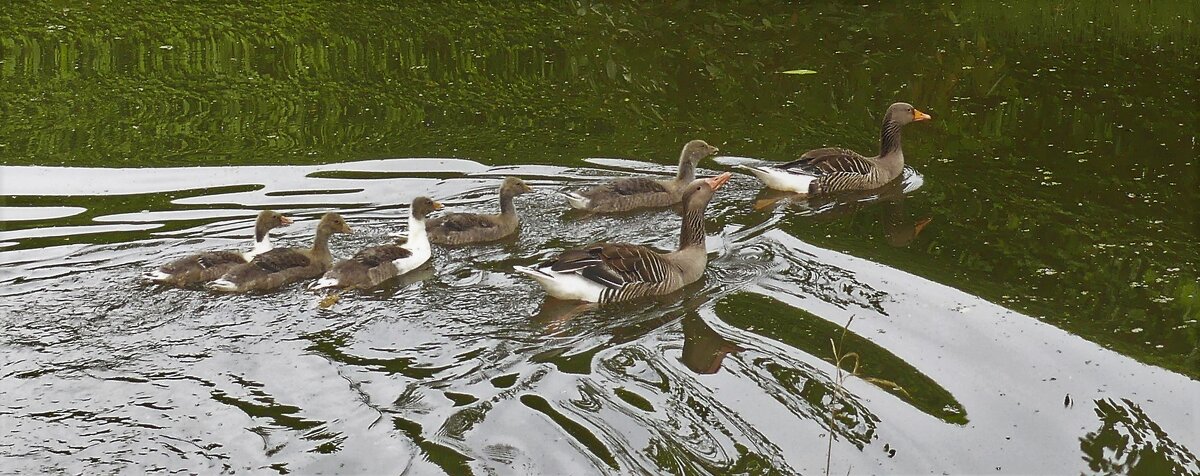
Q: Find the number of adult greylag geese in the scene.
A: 2